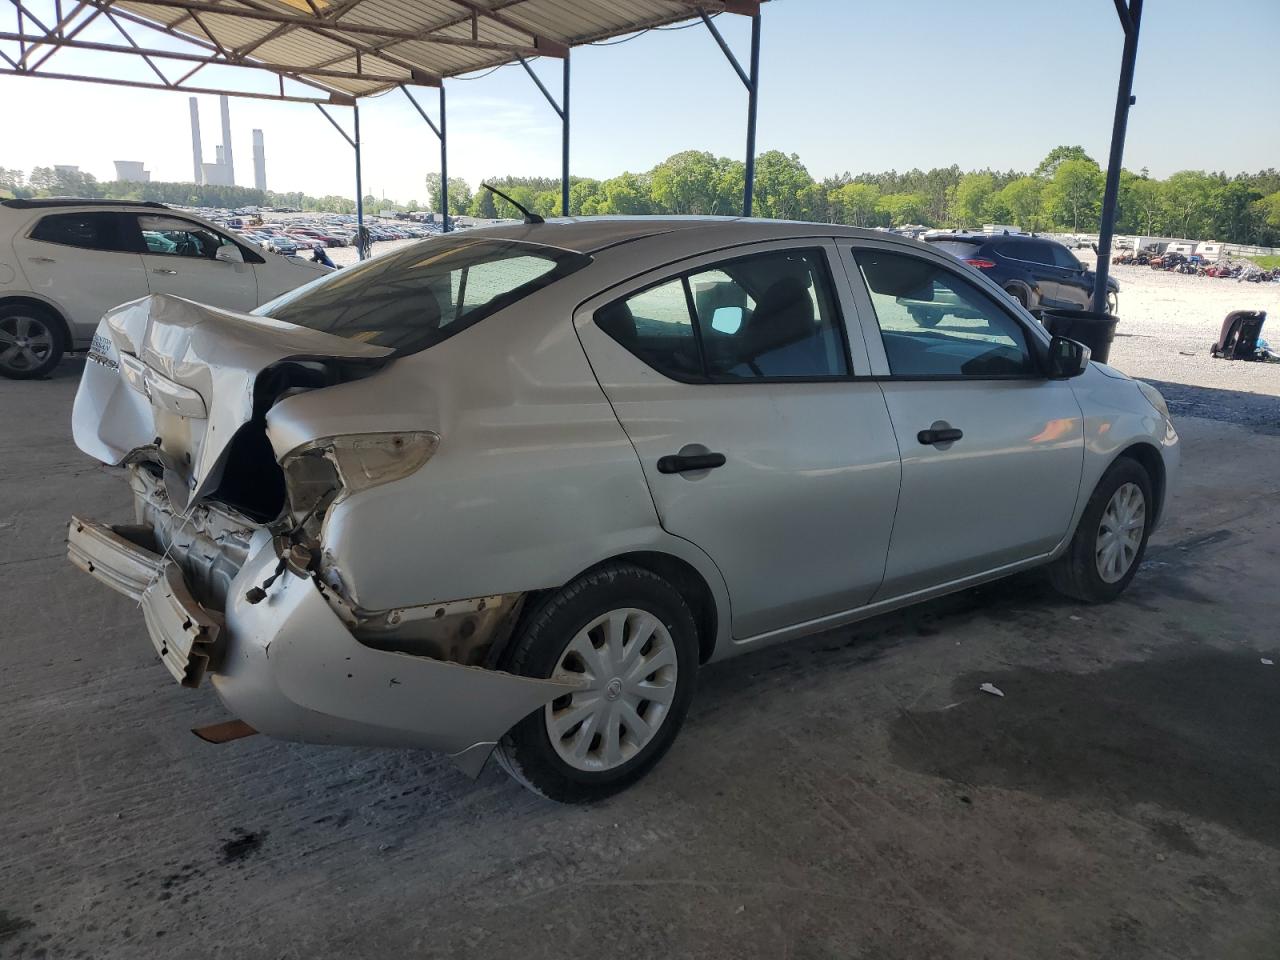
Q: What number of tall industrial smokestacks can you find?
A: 3